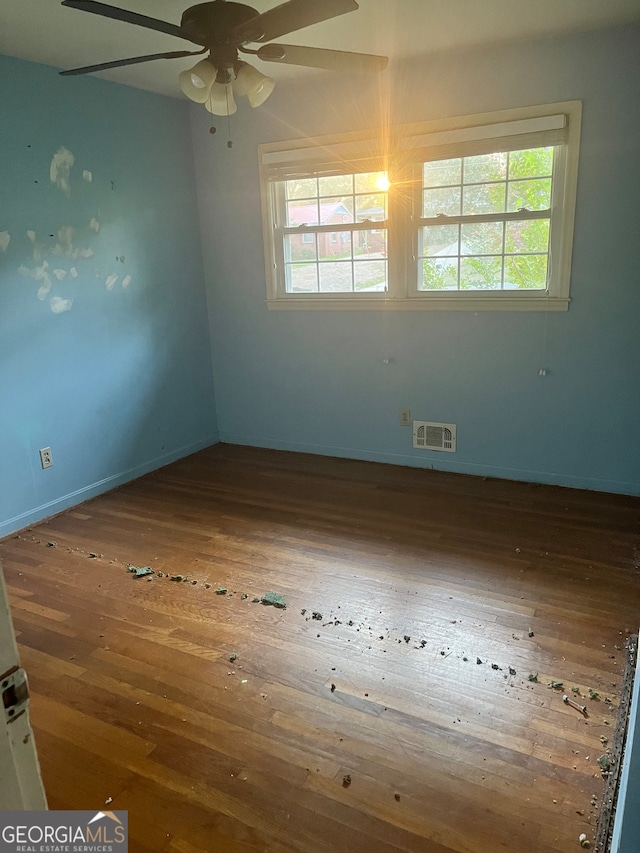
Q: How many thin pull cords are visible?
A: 2